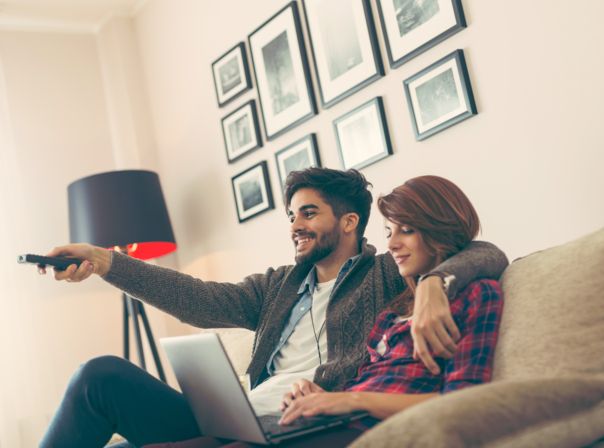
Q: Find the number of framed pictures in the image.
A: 9